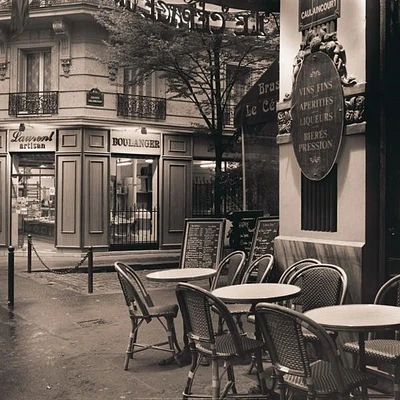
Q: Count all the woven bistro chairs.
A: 8